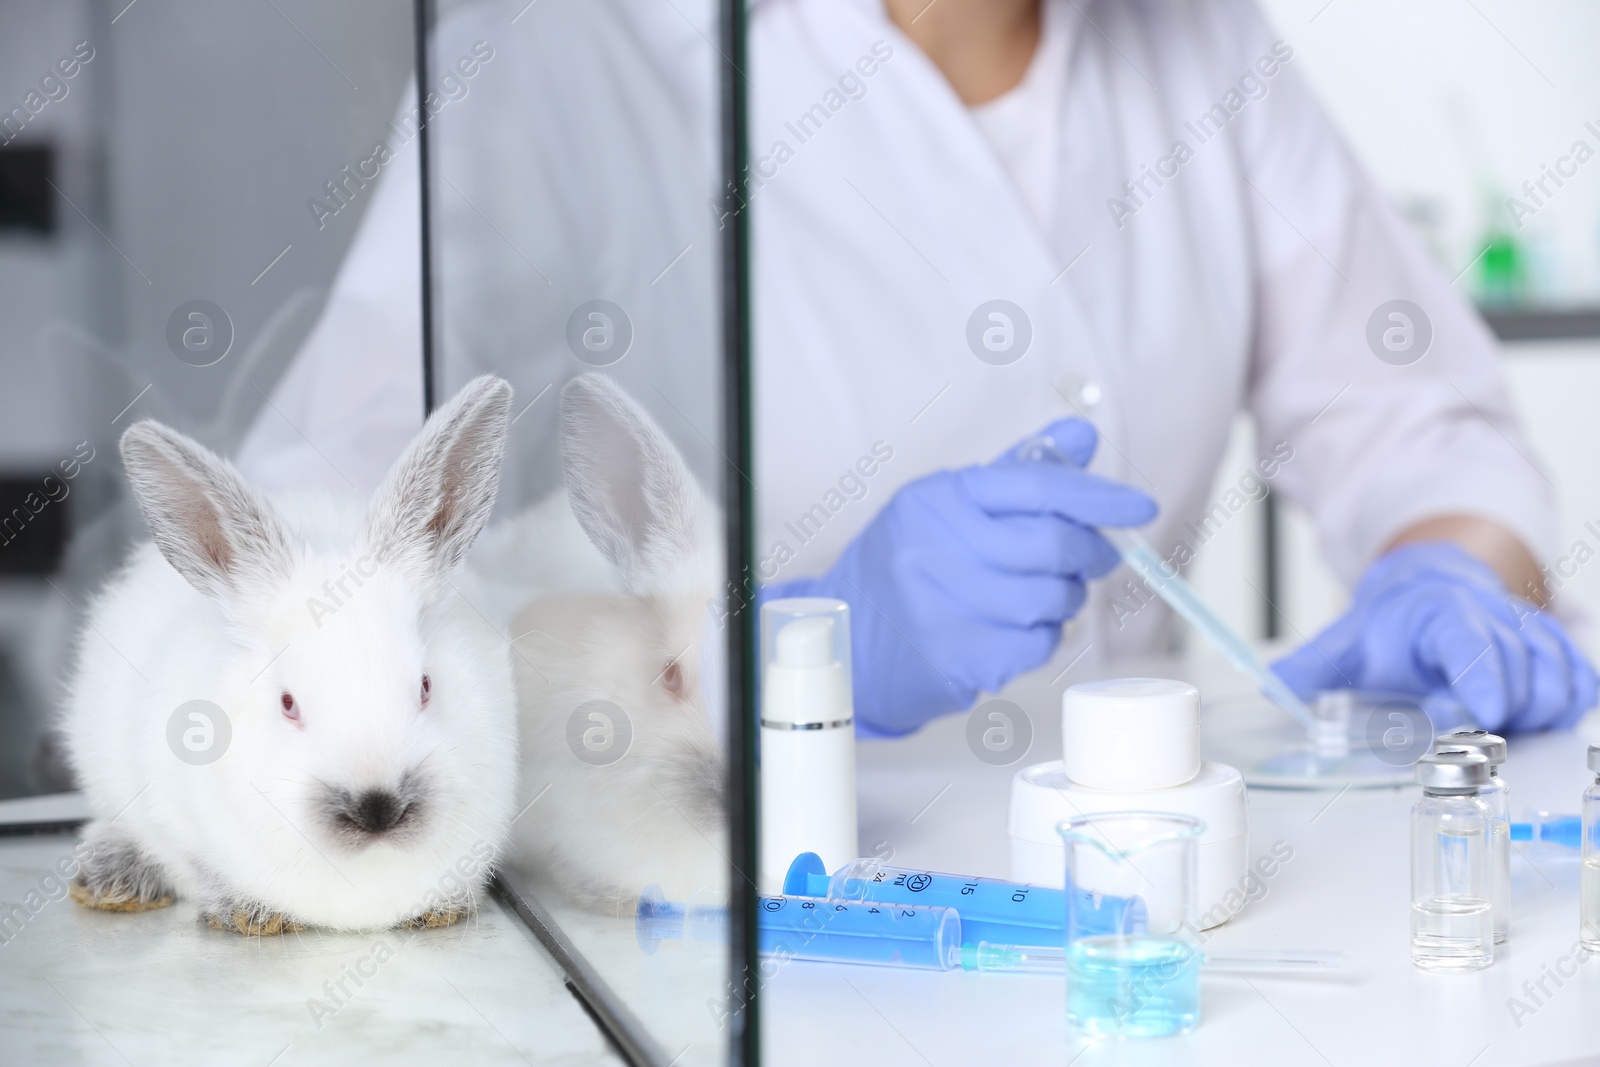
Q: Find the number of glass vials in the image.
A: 3